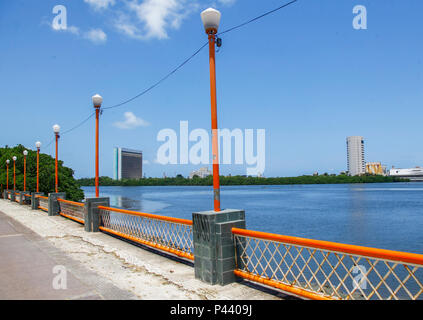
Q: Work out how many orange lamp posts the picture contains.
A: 7